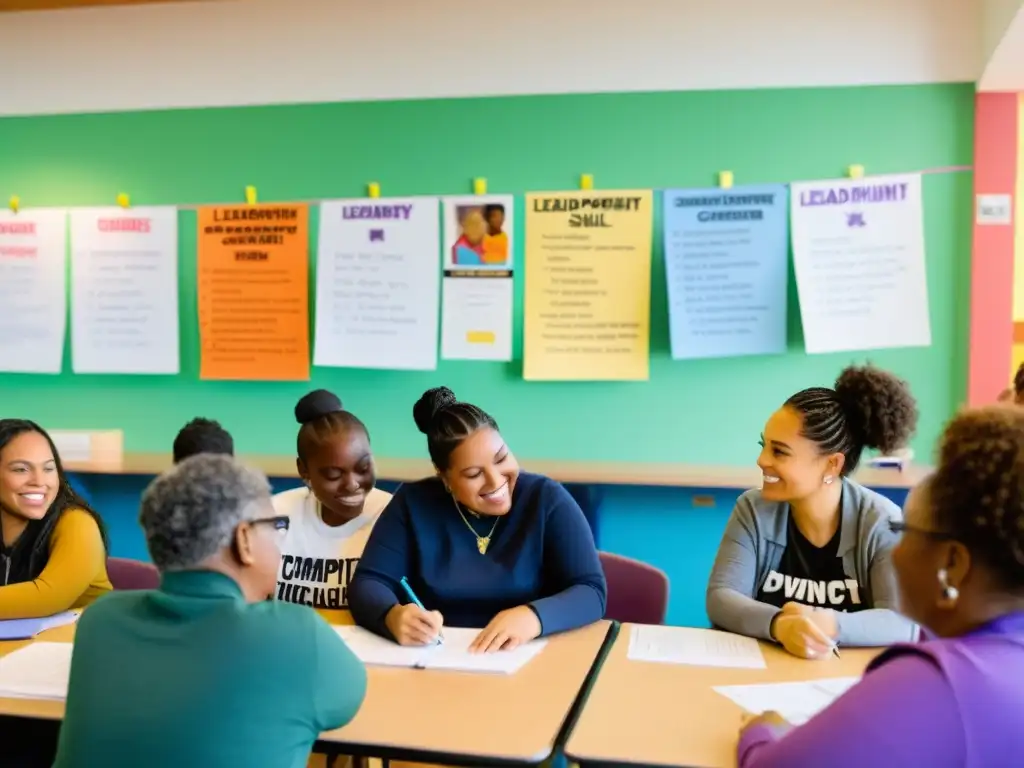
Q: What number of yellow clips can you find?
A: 8